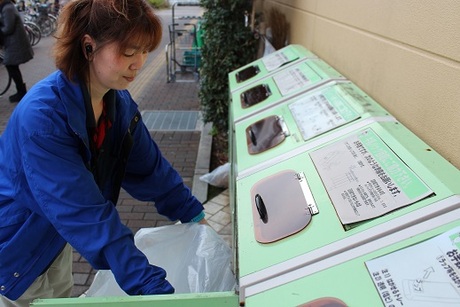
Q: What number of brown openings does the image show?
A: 5